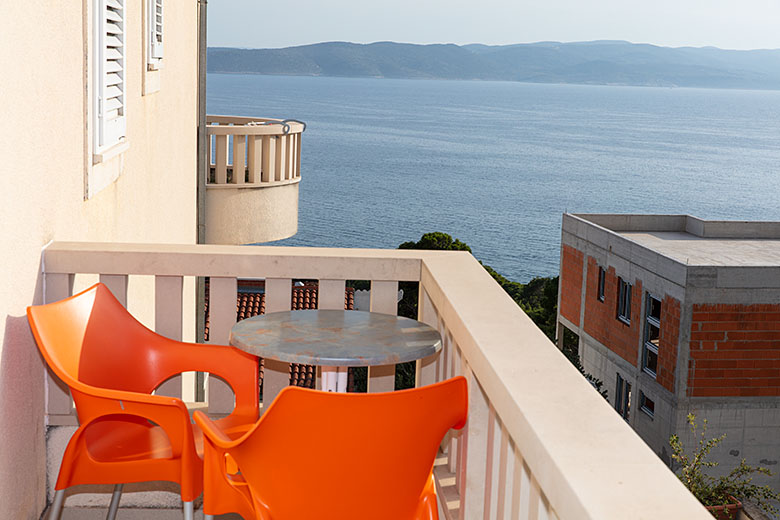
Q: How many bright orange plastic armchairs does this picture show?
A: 2